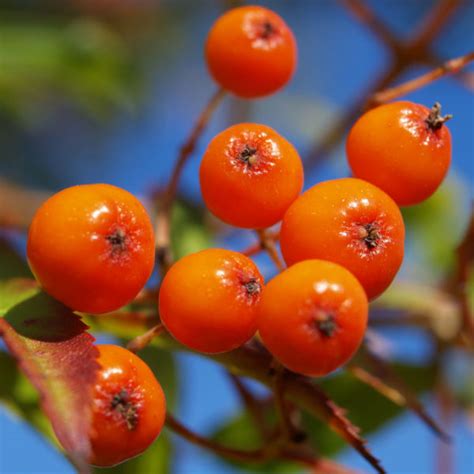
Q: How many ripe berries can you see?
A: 8